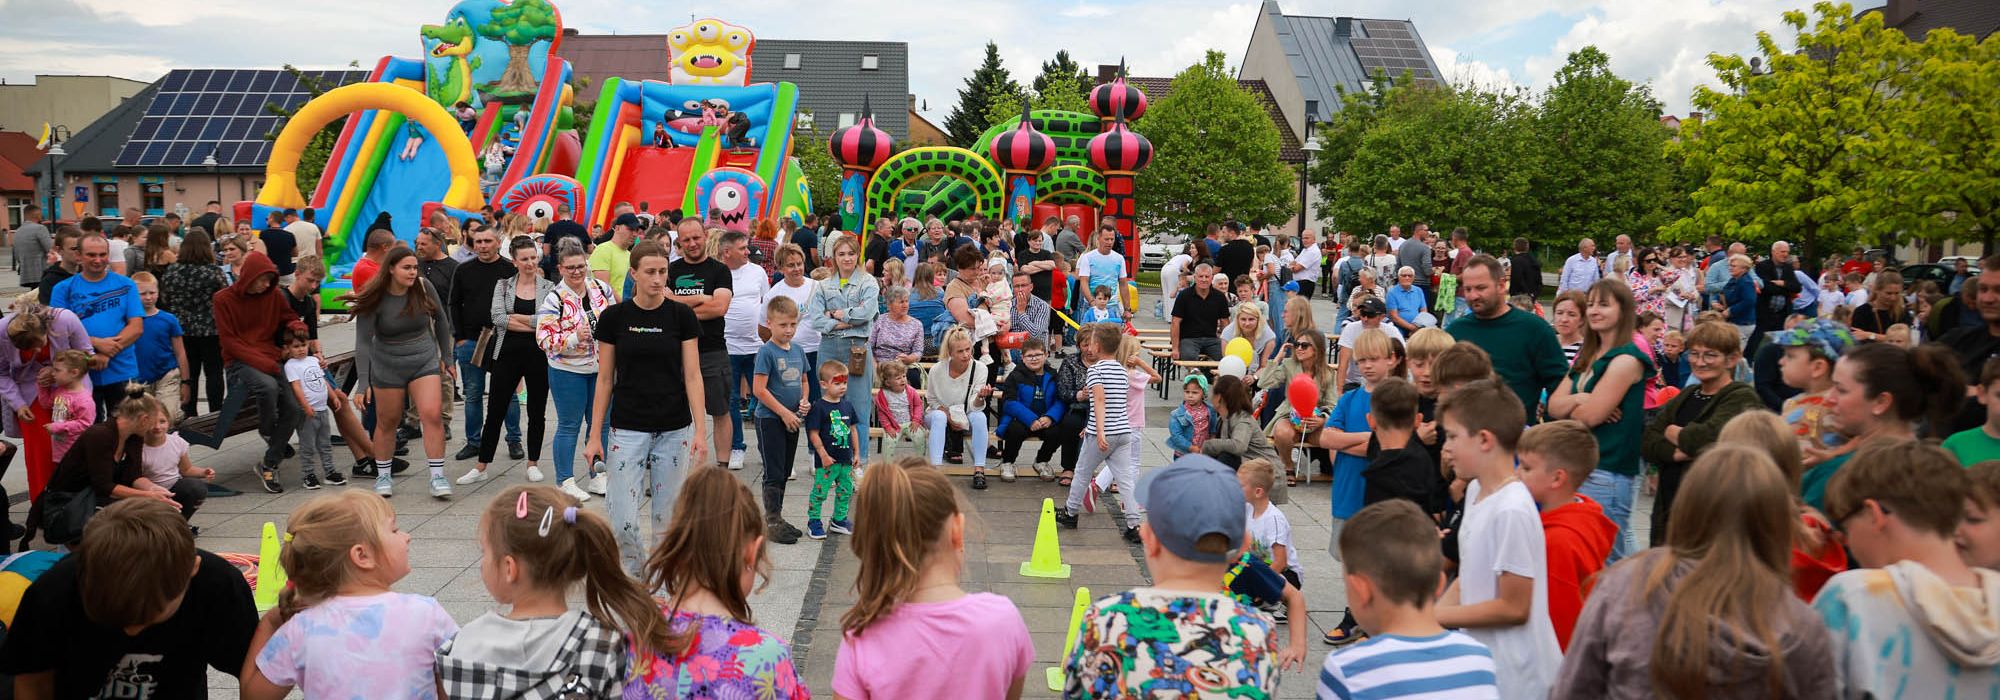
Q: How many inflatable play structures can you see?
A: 3